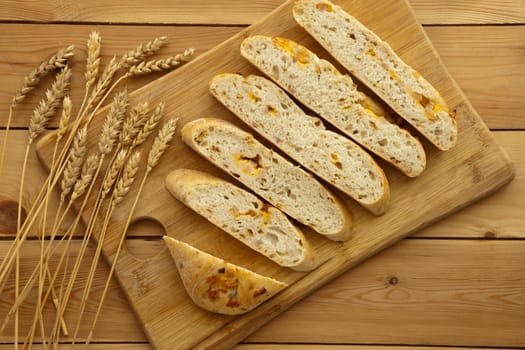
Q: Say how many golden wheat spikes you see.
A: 15